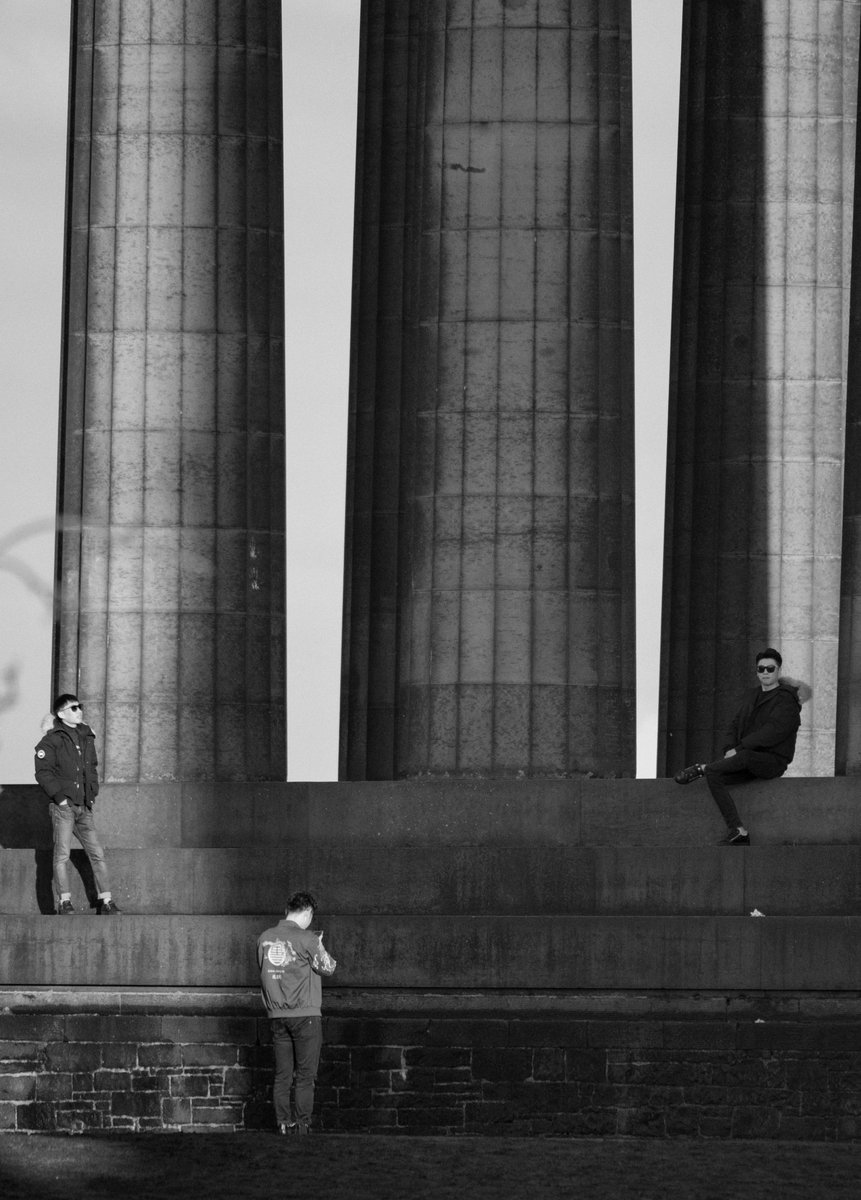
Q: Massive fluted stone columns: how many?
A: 3